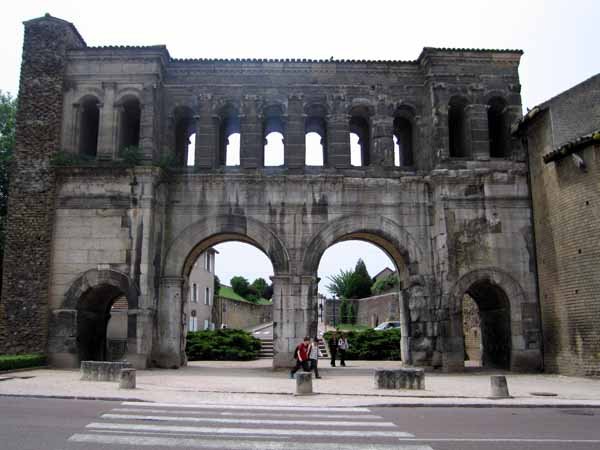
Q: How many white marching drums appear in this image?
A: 0